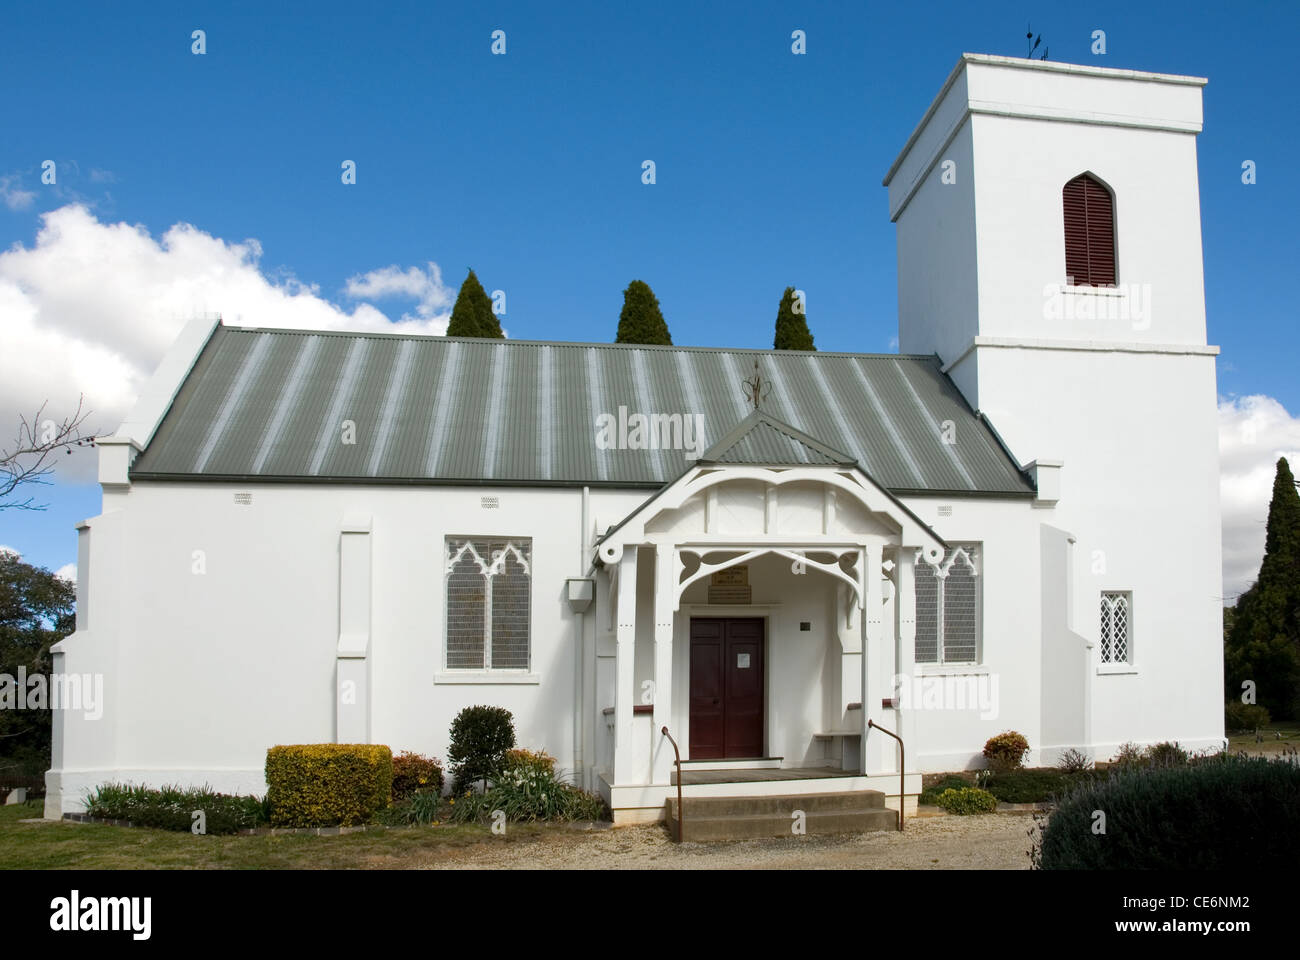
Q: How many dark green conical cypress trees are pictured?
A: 4